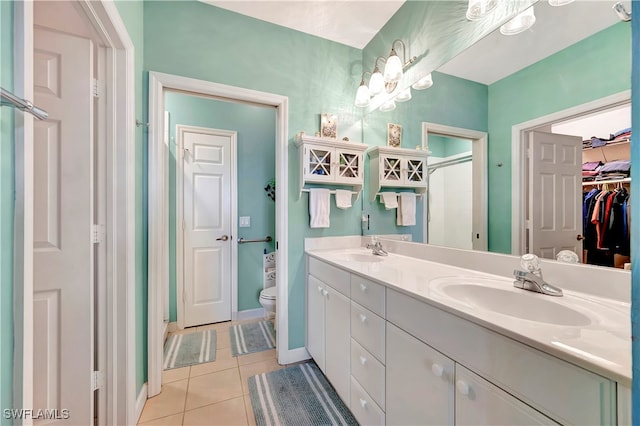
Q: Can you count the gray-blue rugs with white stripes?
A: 3